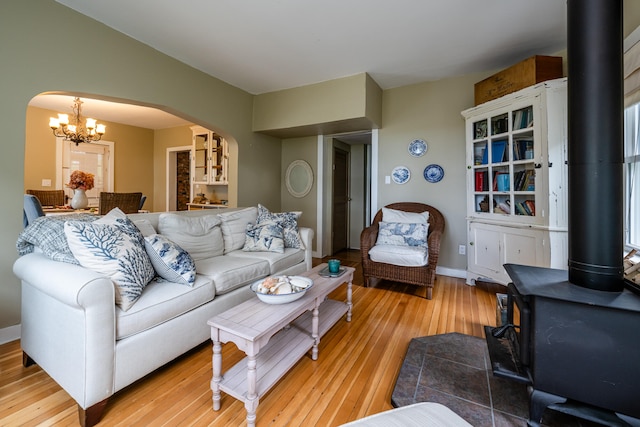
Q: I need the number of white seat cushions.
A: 4